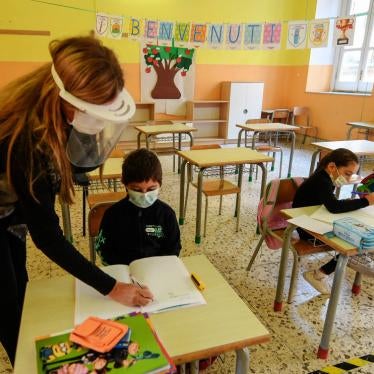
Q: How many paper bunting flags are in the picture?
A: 14